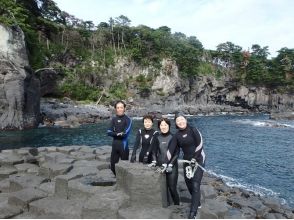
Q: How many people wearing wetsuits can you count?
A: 4